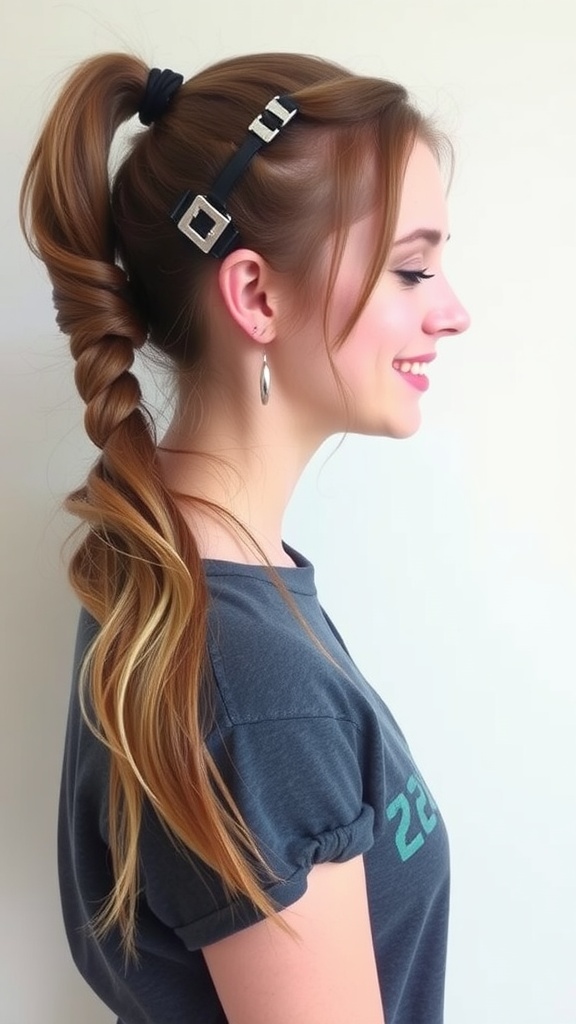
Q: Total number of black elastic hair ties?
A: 1